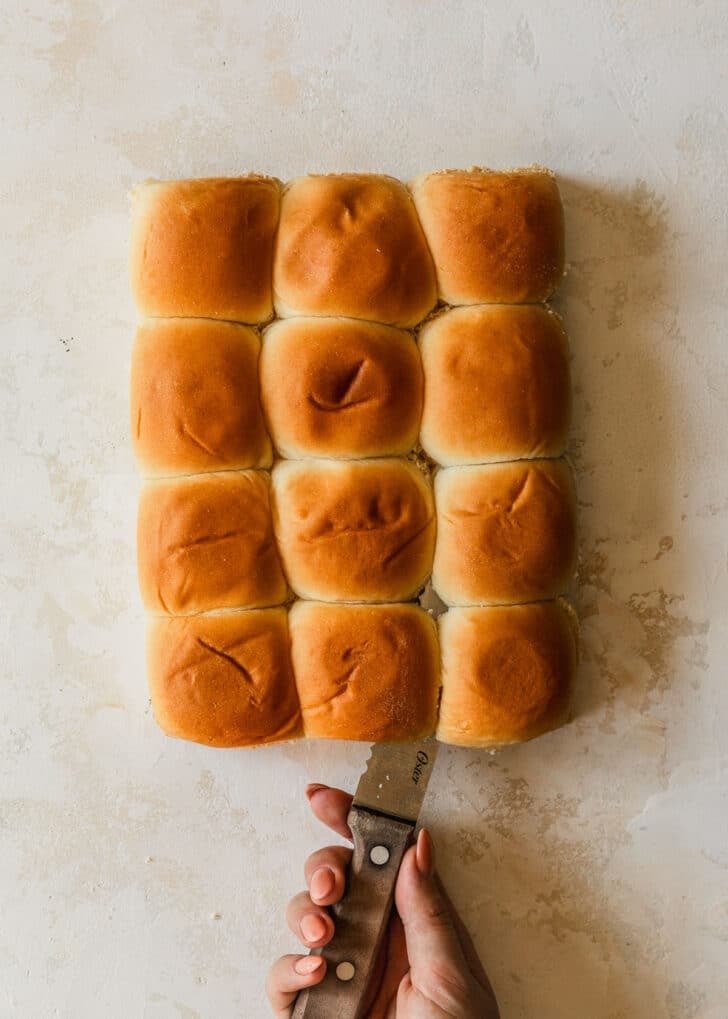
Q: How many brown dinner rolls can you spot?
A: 12